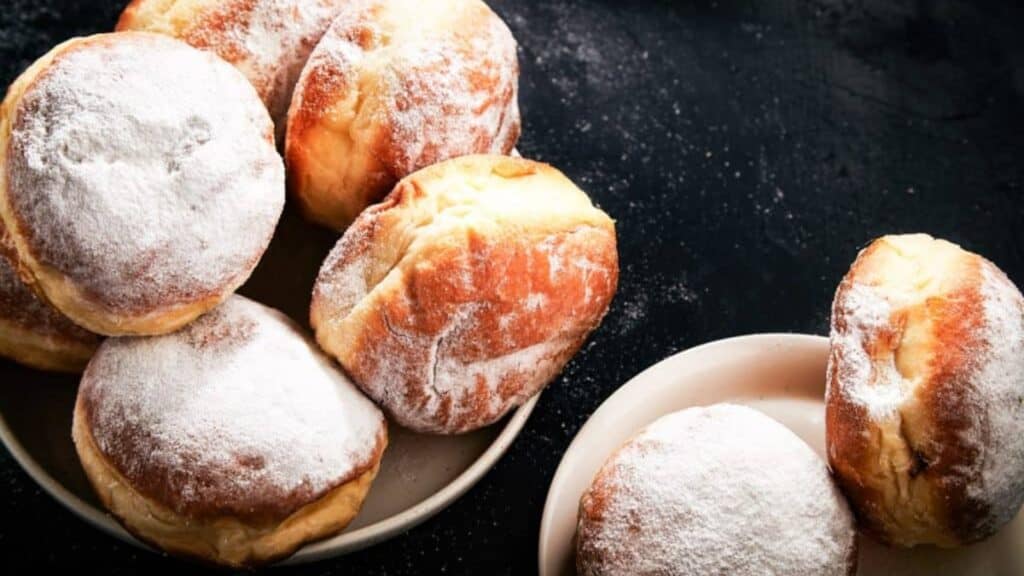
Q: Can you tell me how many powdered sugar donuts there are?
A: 8